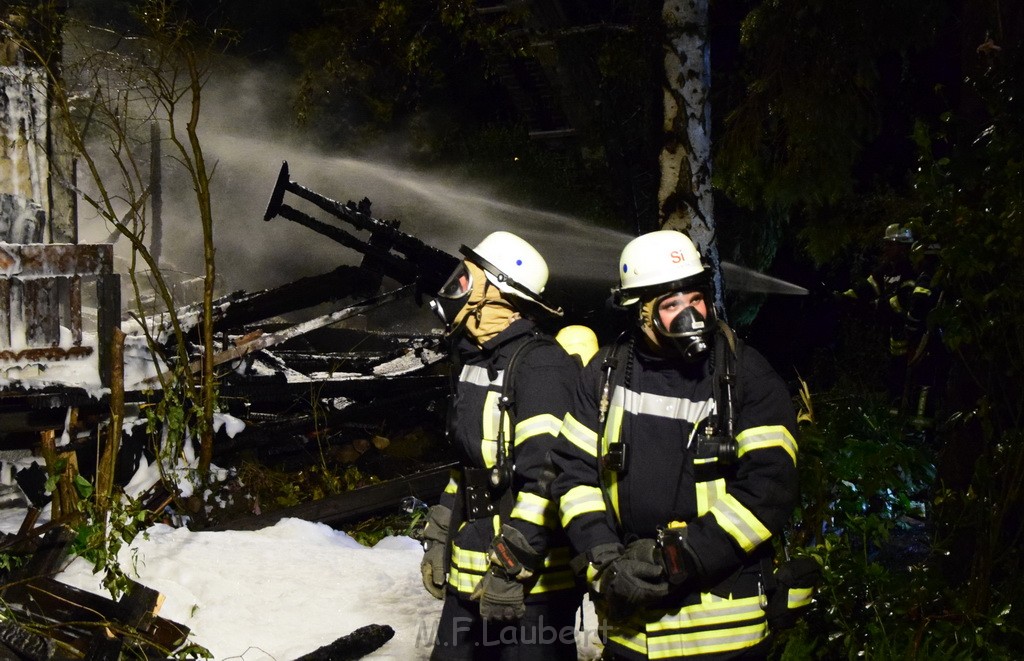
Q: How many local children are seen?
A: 0